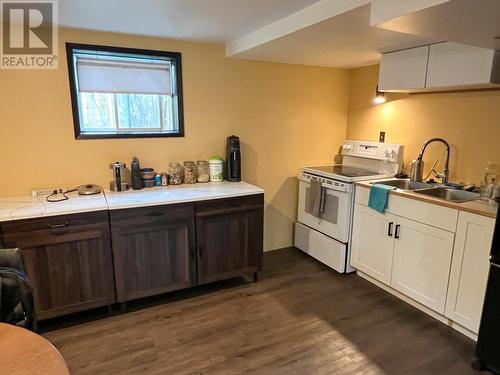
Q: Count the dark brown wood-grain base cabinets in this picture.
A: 3